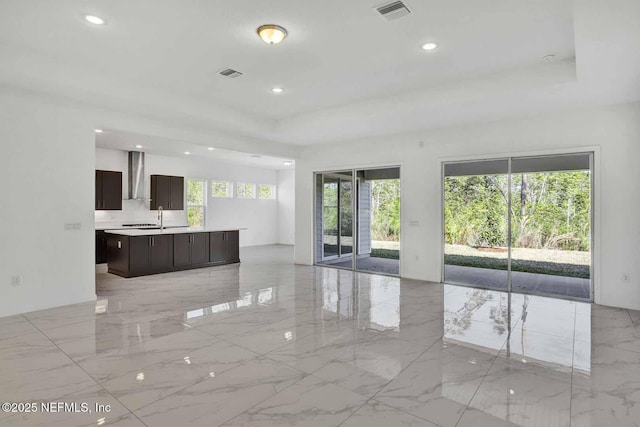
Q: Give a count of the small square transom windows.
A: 3